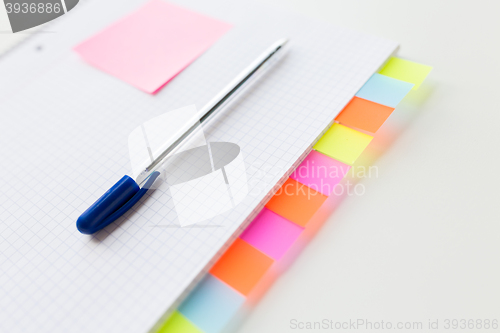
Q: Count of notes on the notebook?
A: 11